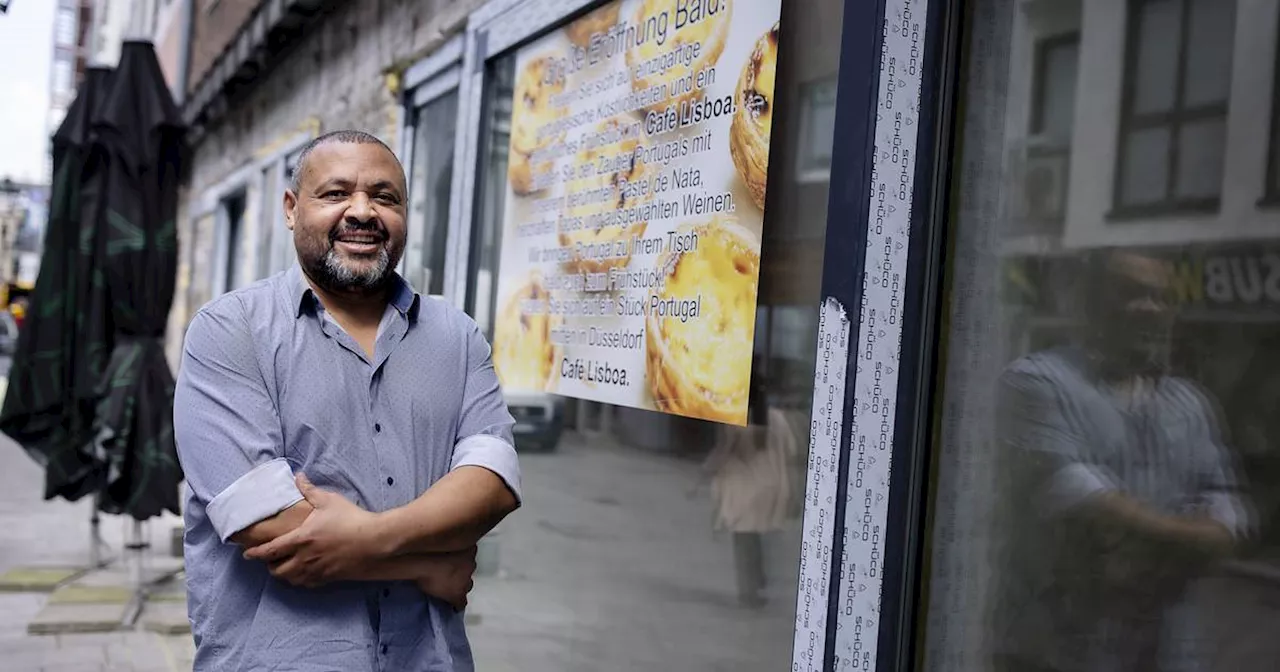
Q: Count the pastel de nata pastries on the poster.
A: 7